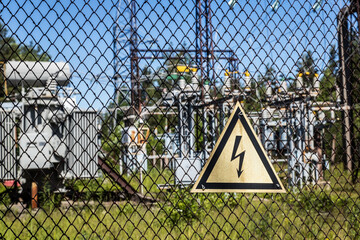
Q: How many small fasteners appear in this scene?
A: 3